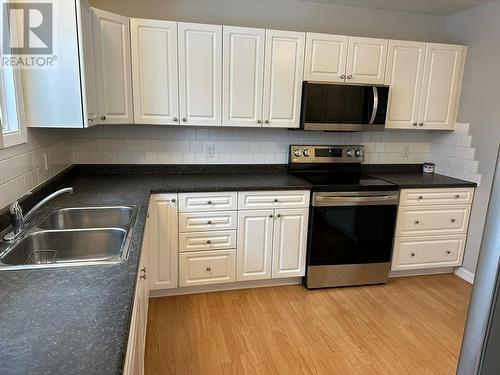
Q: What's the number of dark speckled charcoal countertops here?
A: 2